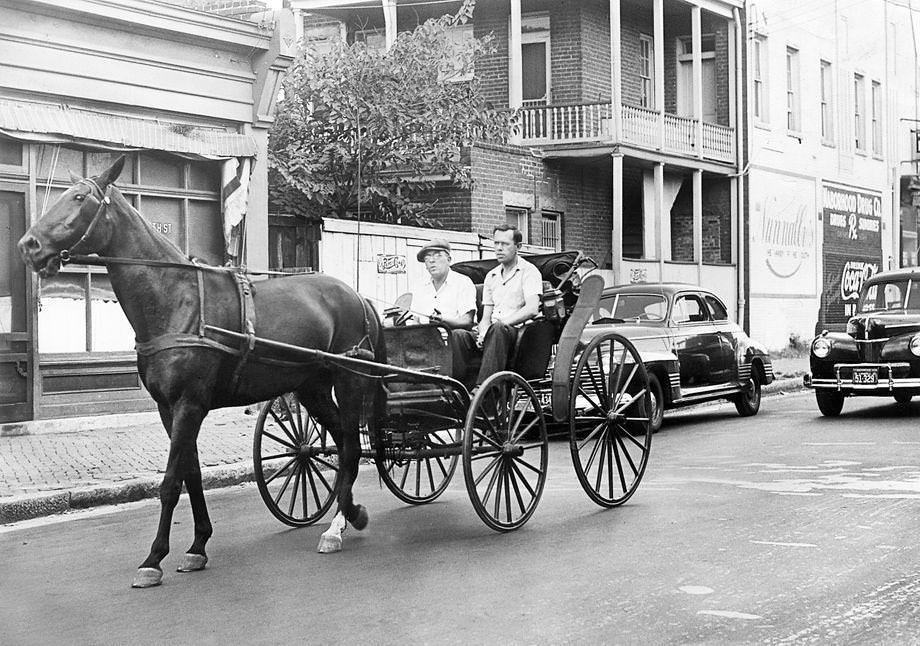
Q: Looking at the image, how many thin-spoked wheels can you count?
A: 4